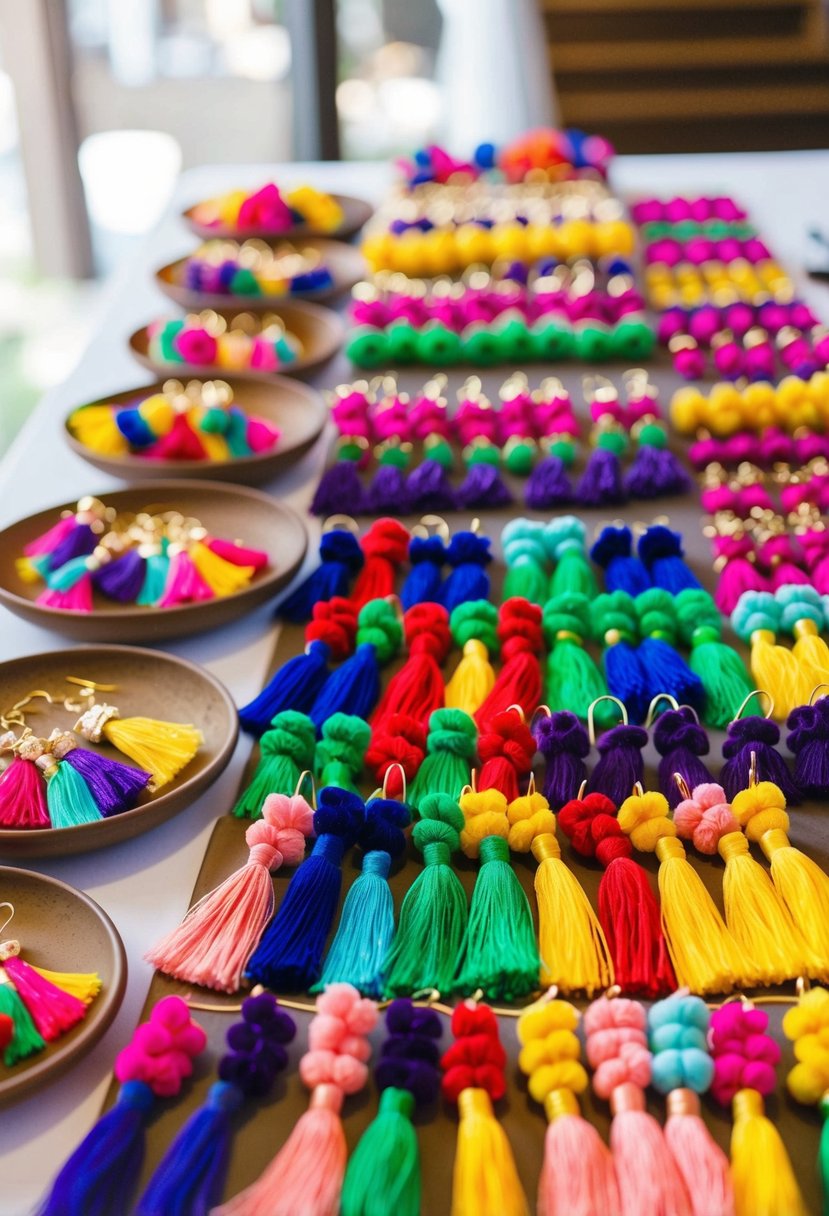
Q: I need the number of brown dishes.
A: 7